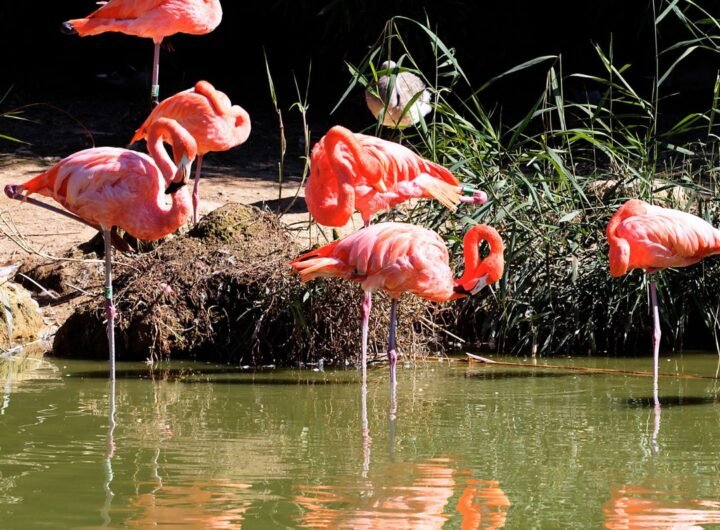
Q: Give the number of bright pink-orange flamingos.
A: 6